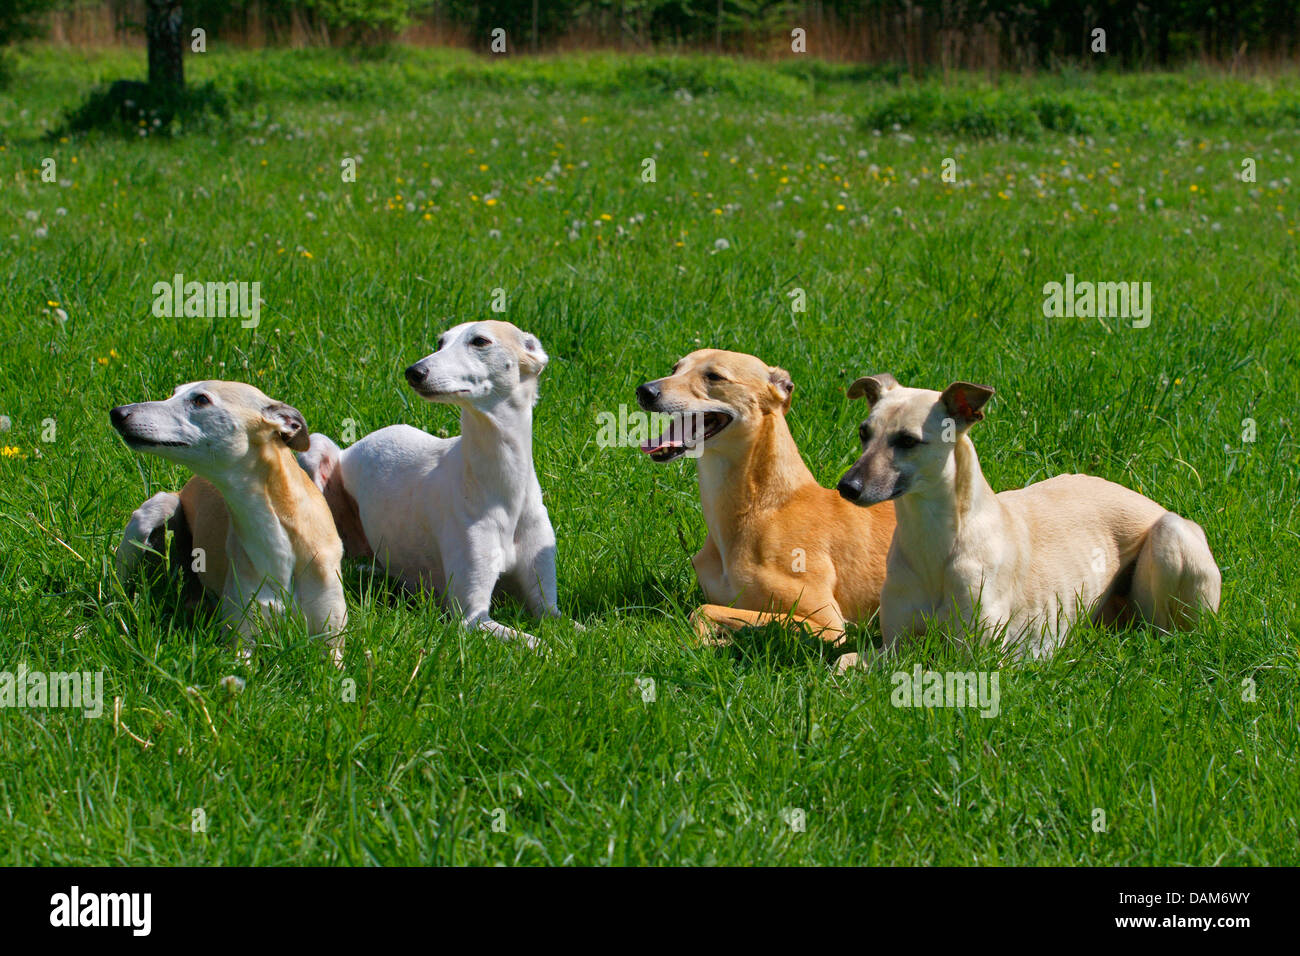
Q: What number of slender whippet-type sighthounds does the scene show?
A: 4